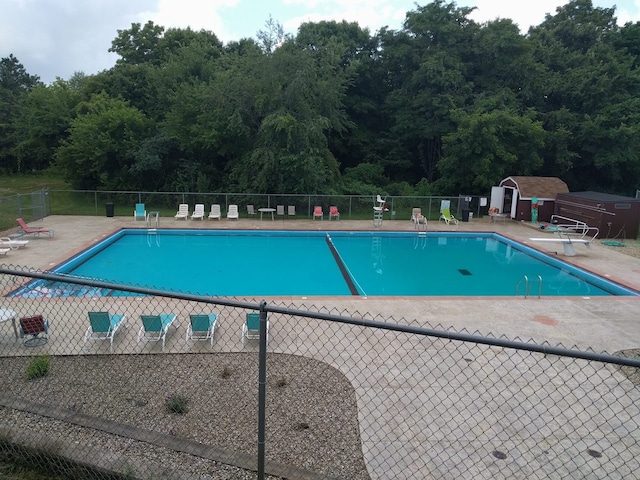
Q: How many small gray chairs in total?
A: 3